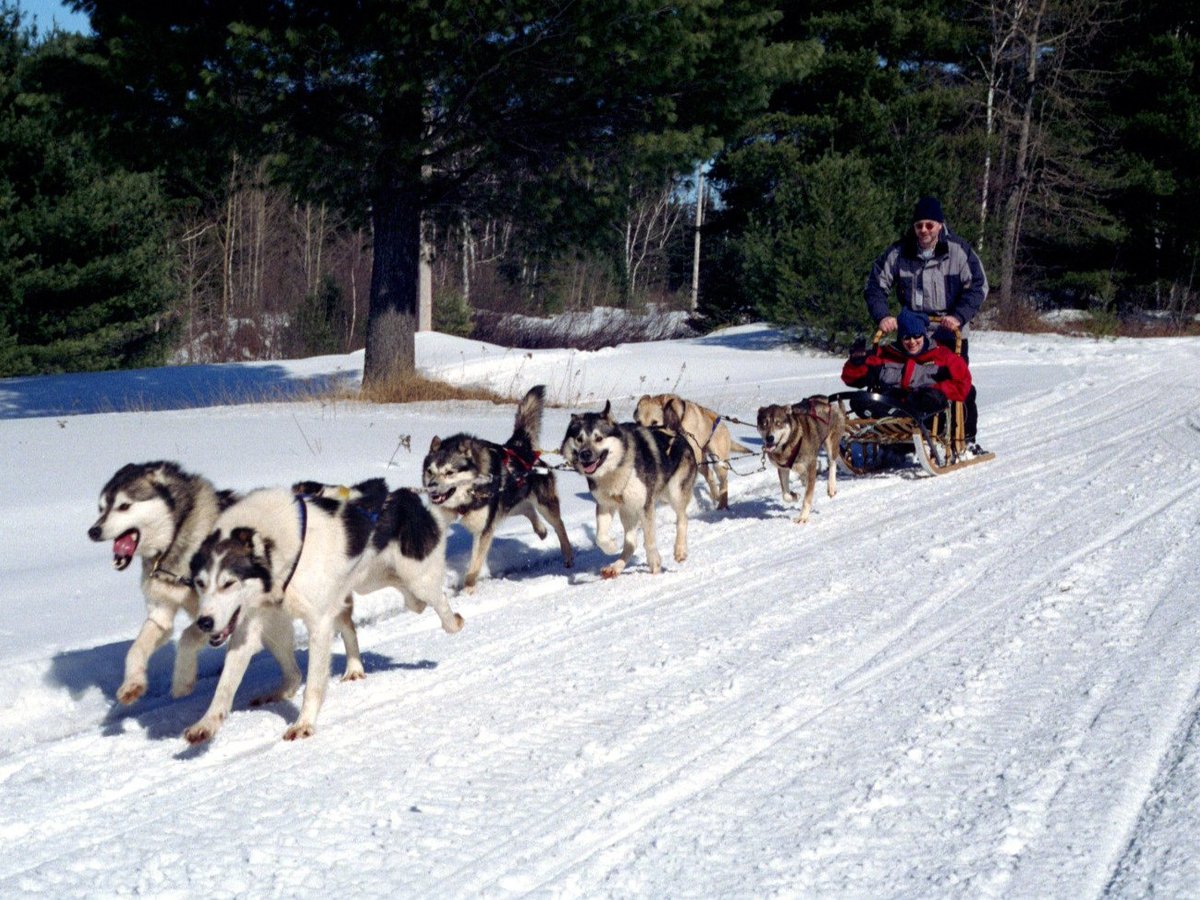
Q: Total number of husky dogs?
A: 6